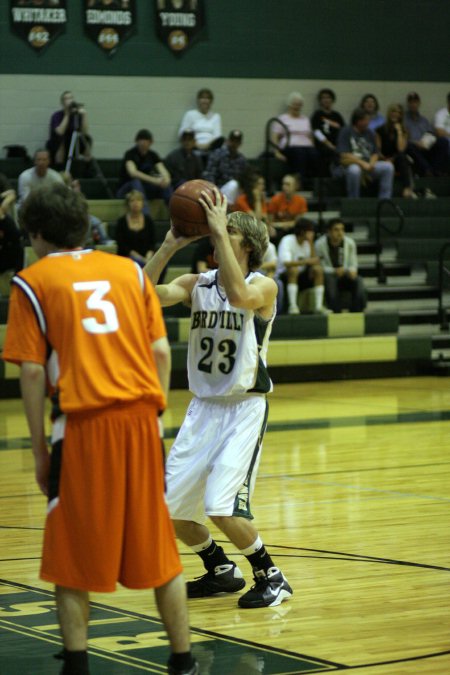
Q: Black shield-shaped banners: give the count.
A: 3